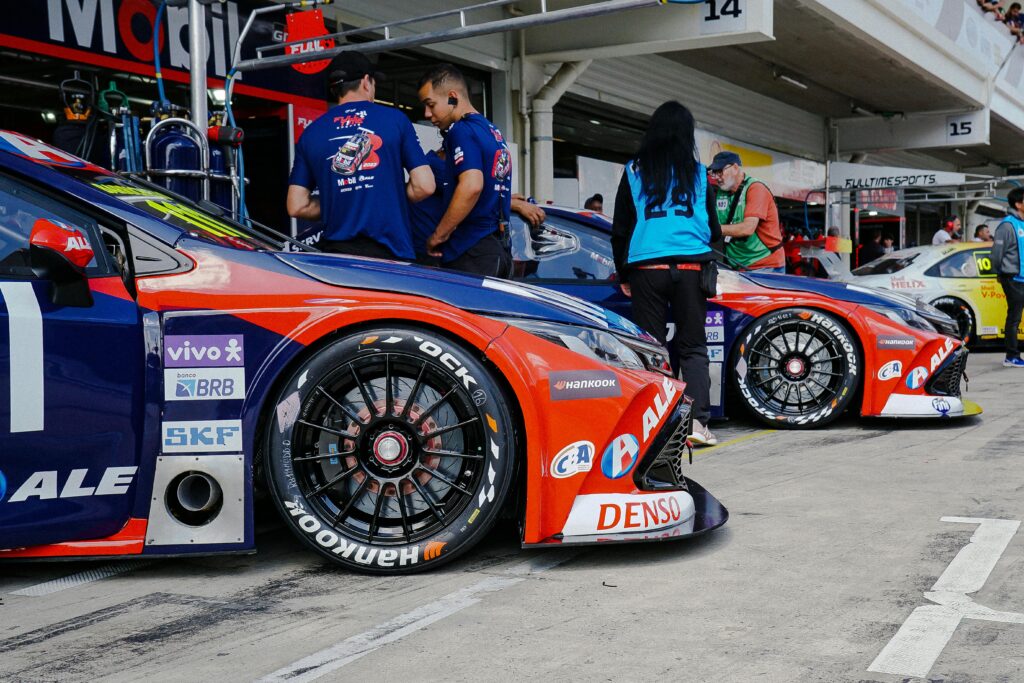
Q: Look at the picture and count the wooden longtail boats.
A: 0